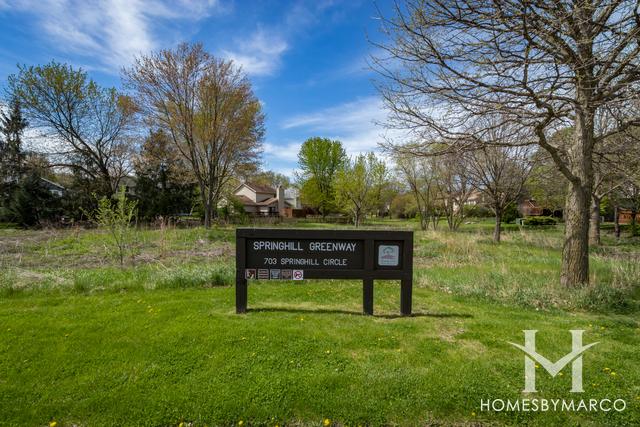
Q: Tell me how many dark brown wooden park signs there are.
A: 1